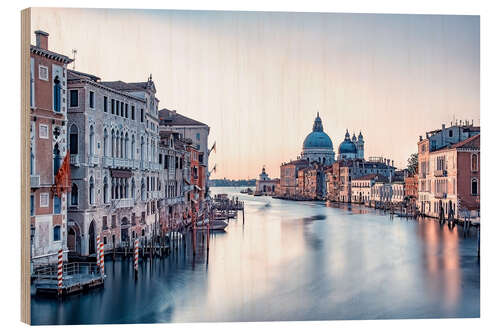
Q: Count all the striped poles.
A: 4